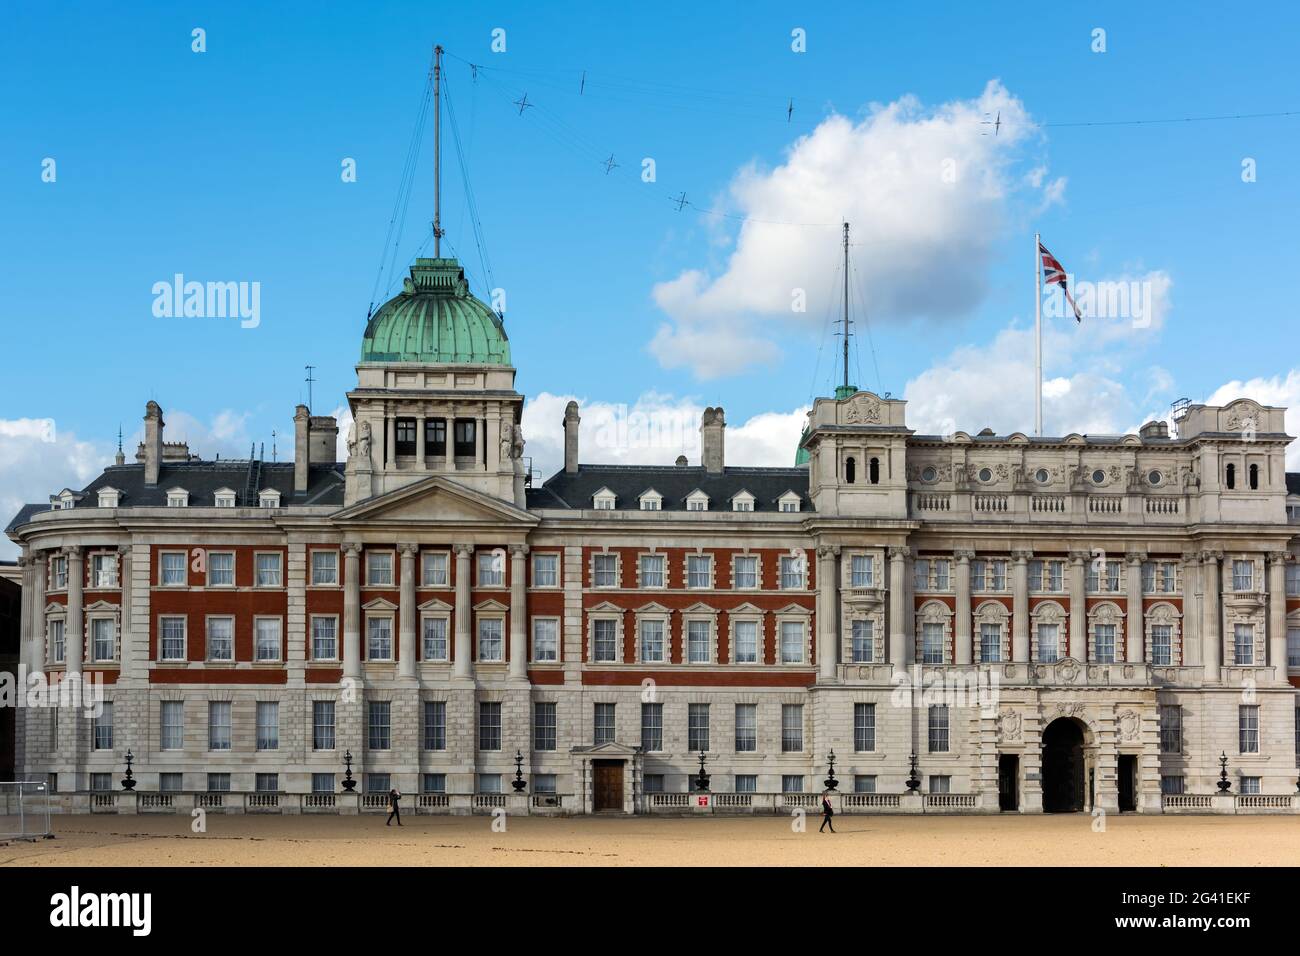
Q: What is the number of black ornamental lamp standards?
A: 7